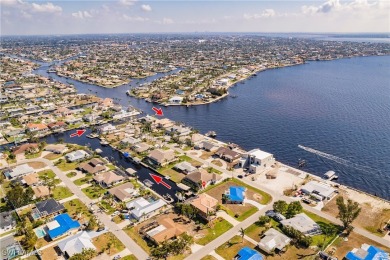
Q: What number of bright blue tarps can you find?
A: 4